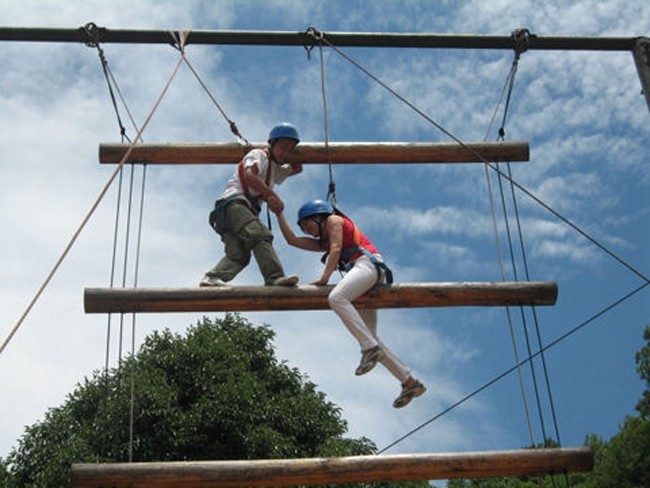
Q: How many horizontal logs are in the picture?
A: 3